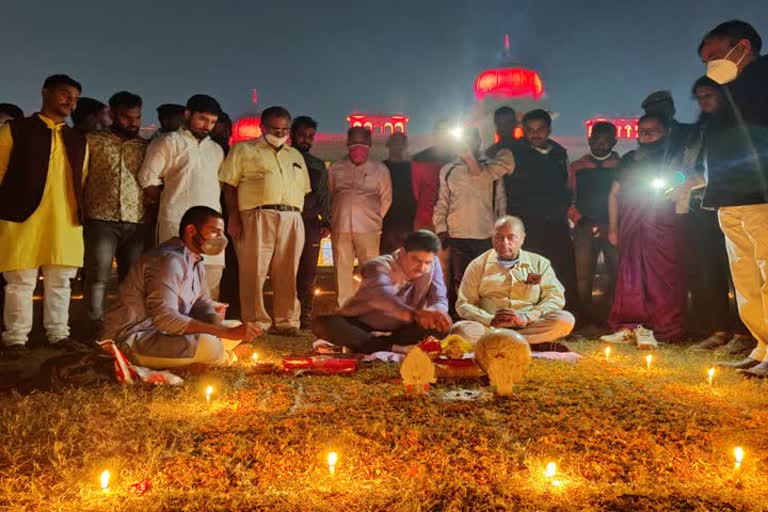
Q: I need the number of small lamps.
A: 9